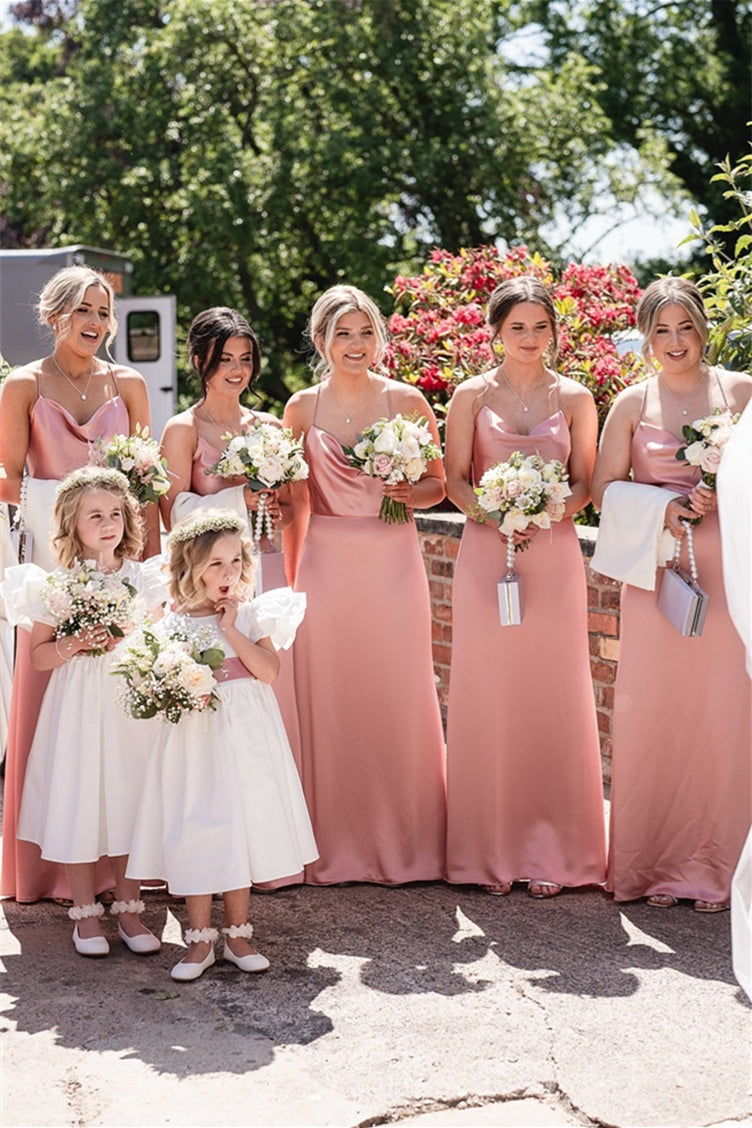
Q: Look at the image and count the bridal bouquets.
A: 7